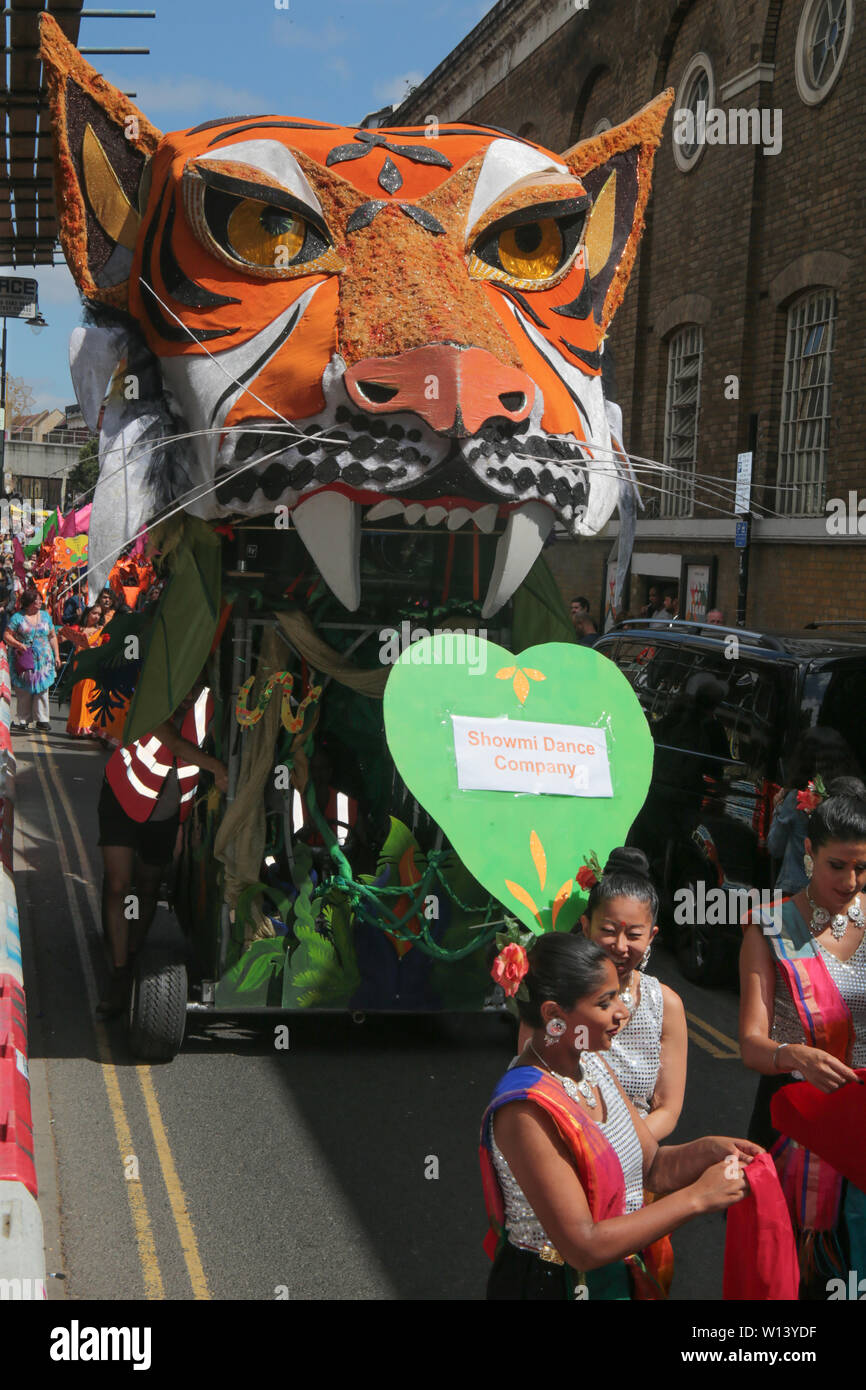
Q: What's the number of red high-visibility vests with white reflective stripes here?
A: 2